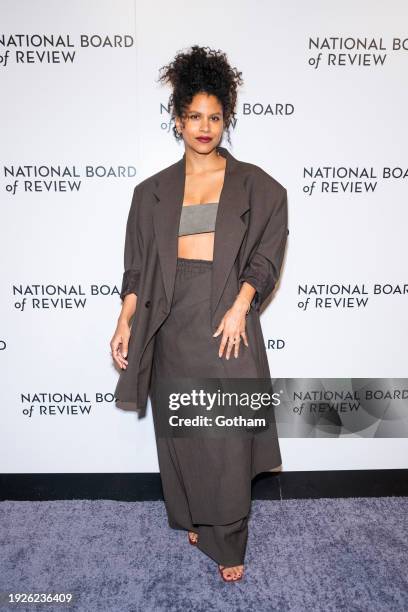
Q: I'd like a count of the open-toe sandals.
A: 2